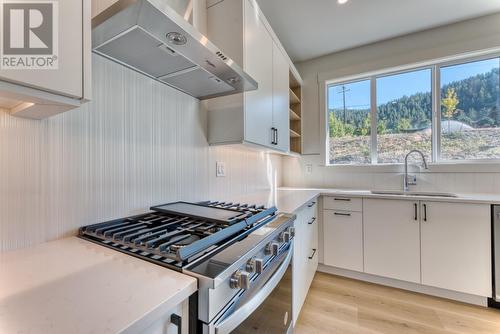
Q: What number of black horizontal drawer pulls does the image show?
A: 5